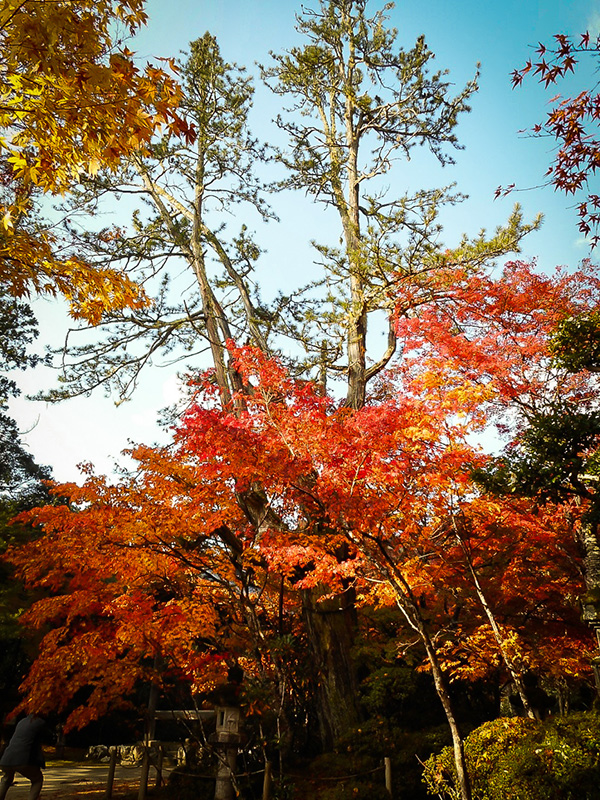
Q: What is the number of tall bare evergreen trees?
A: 2